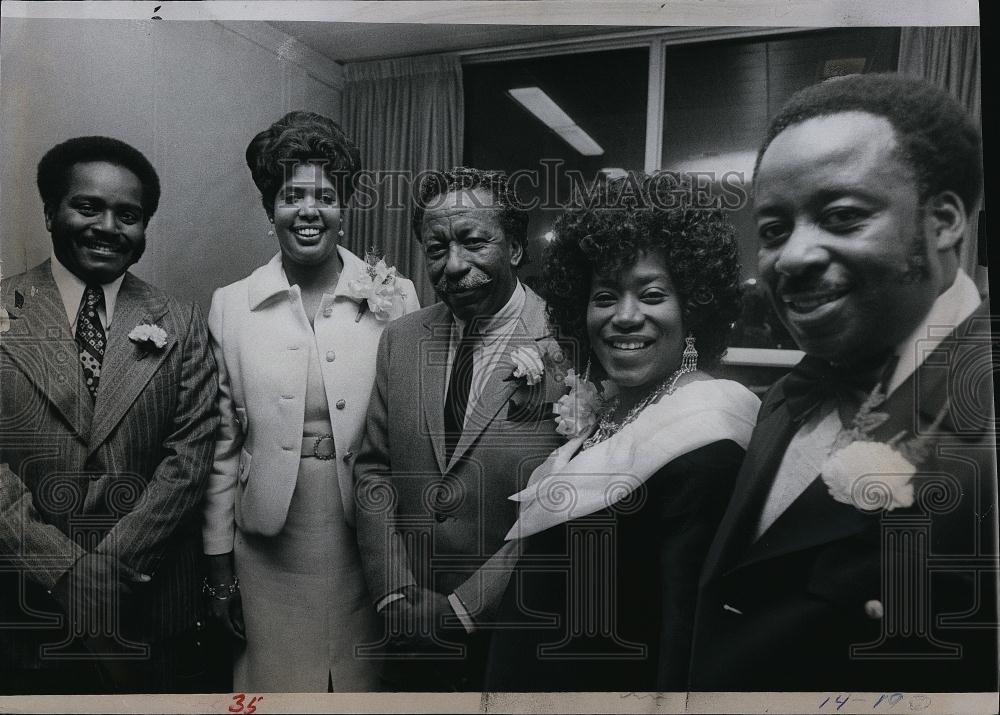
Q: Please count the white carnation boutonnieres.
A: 3